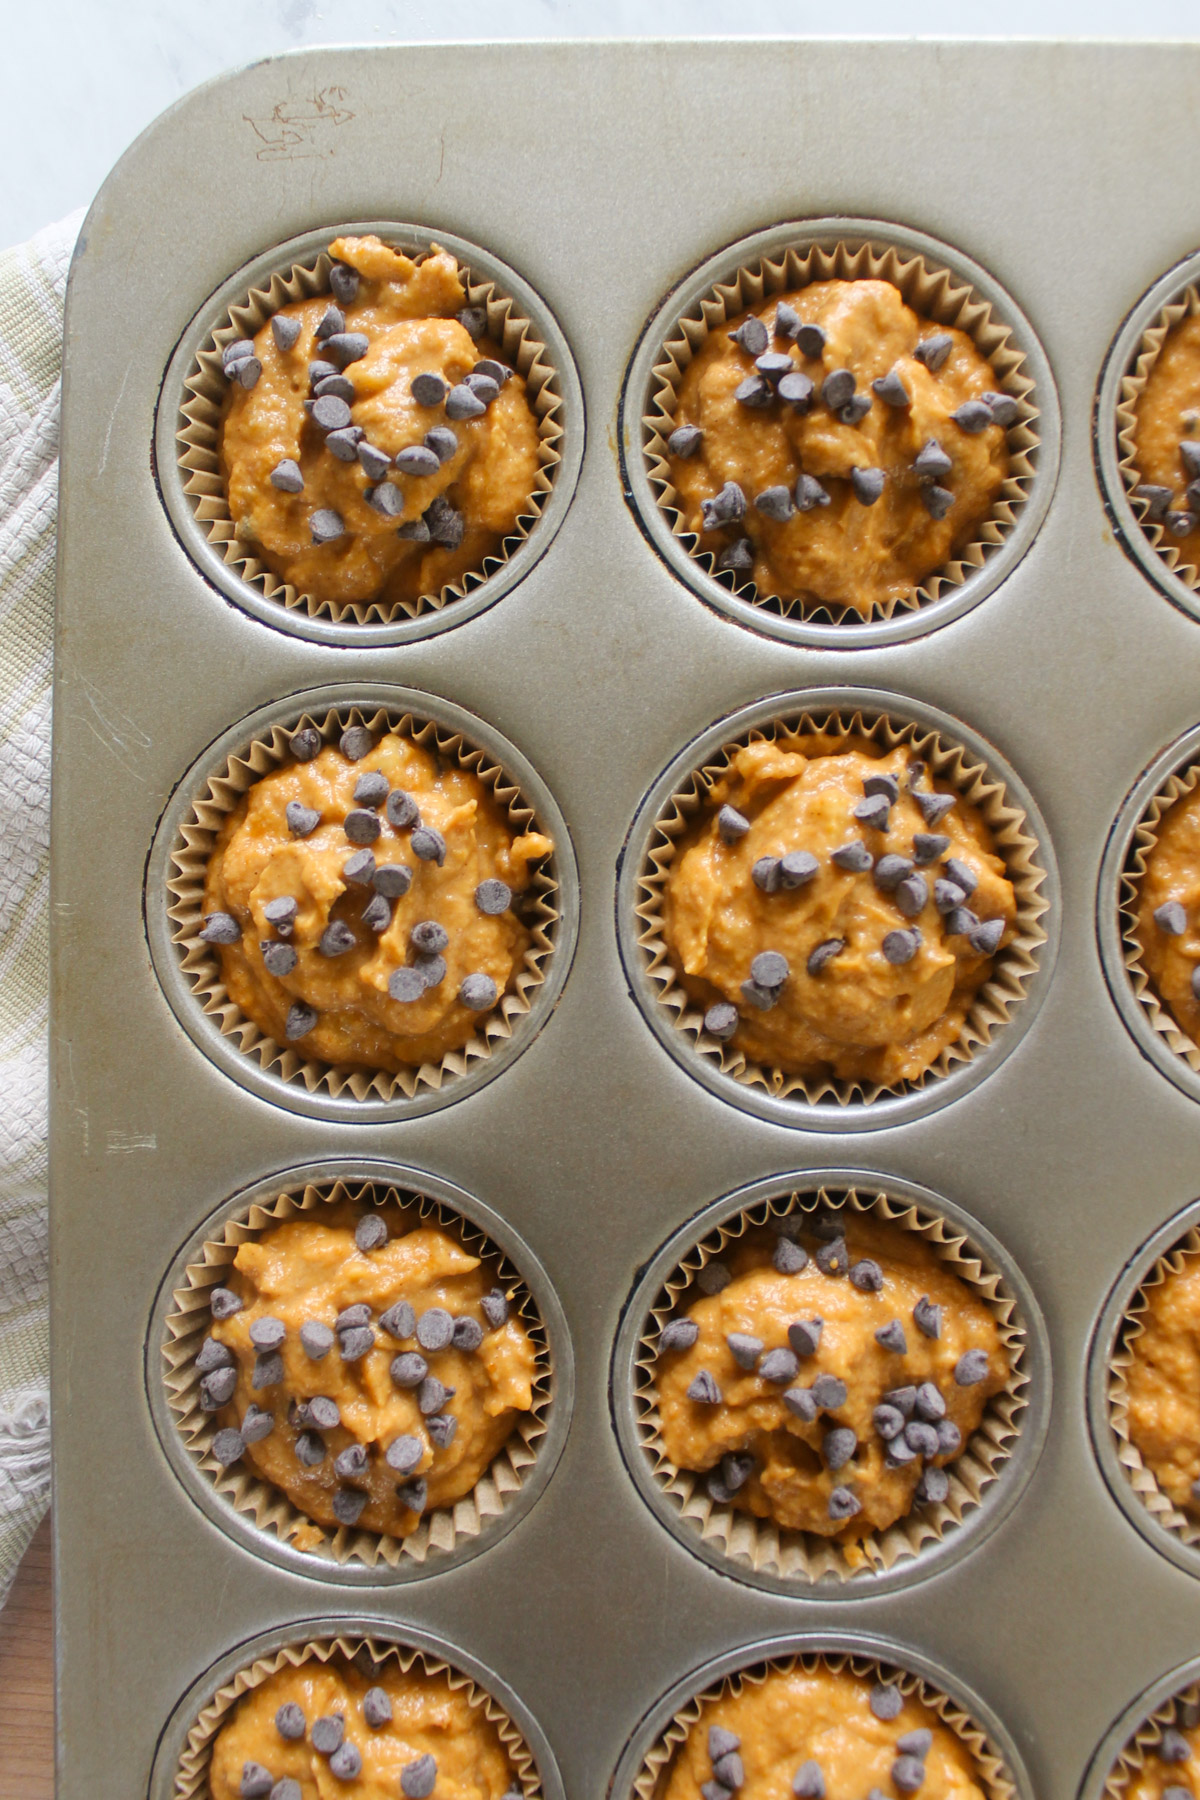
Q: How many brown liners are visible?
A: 12